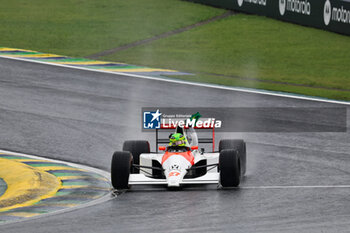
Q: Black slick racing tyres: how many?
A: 4